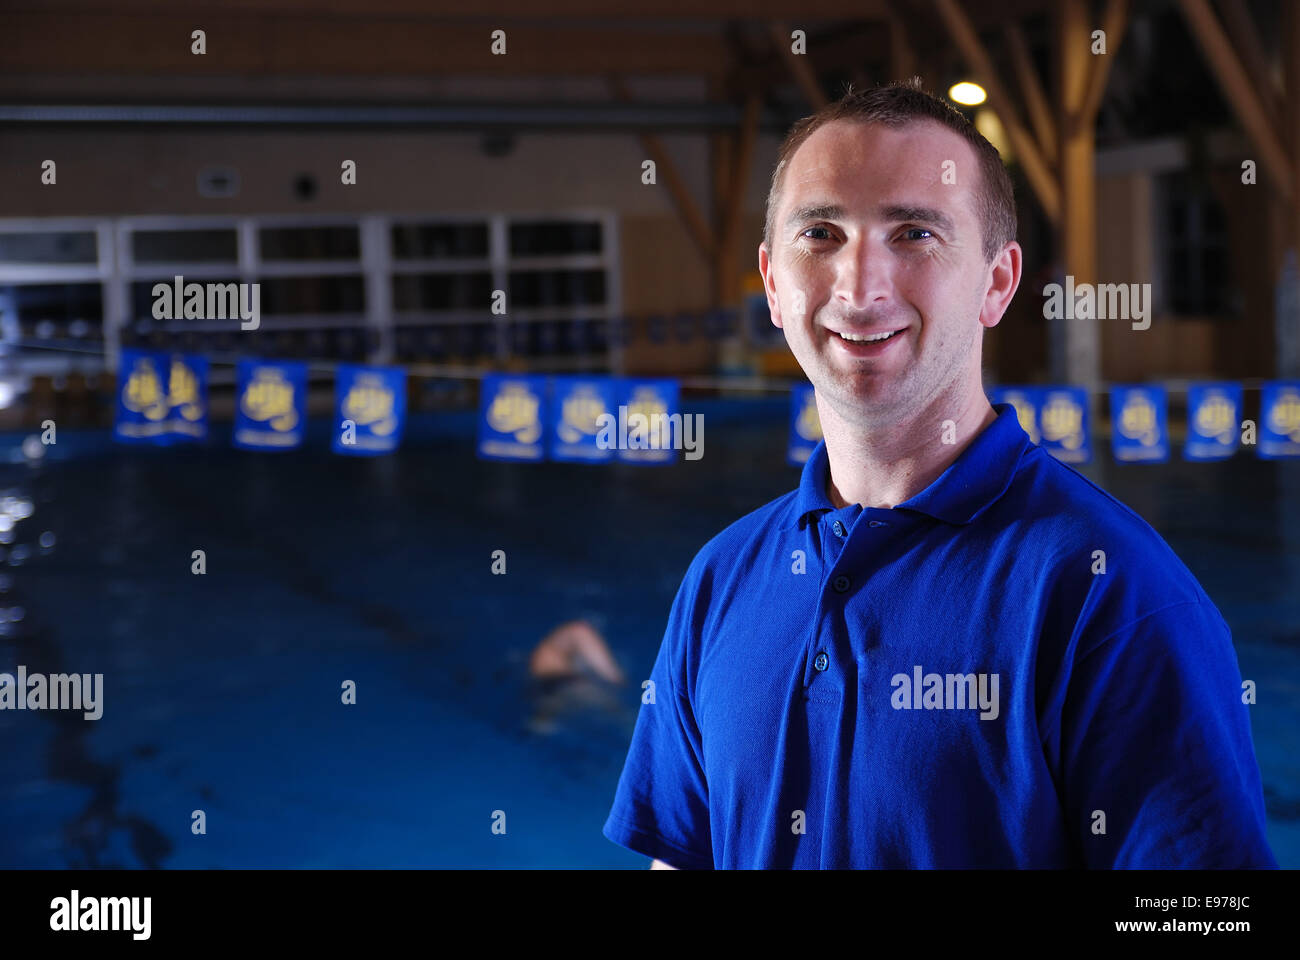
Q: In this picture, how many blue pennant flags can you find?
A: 13